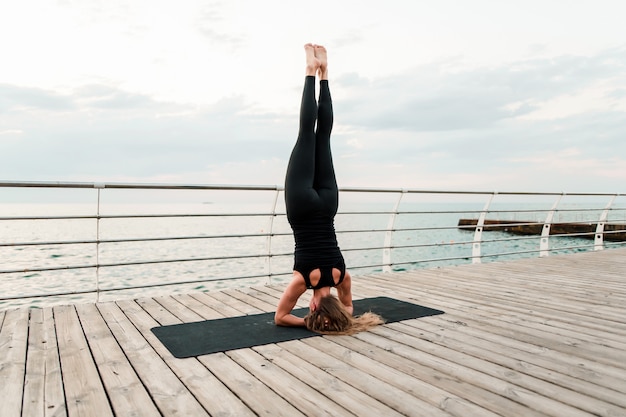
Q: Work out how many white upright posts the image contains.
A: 6